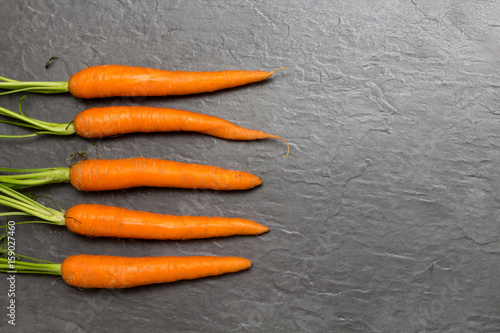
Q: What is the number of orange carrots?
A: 5